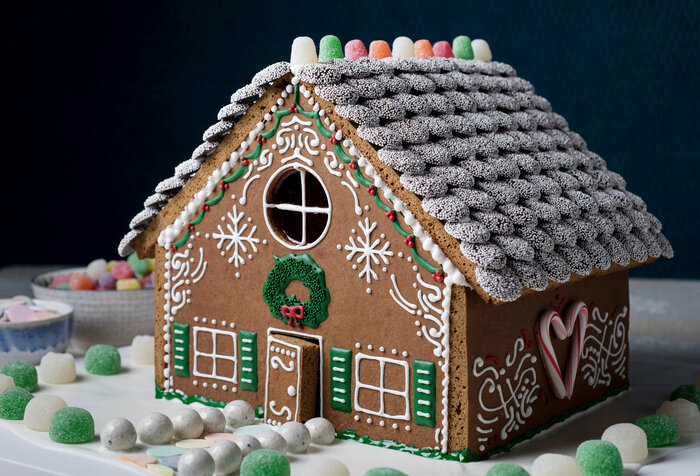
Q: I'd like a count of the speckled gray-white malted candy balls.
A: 11